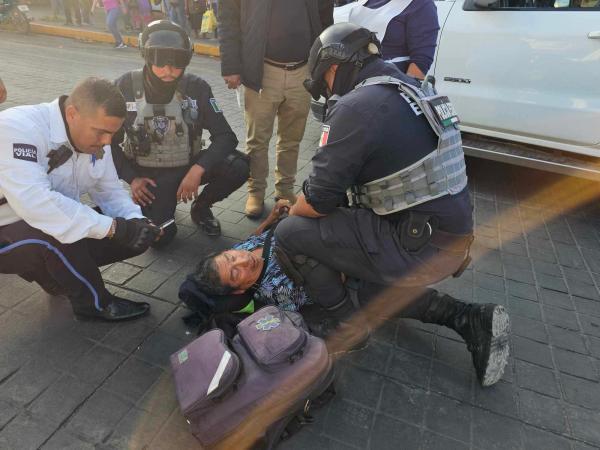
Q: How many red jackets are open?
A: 0